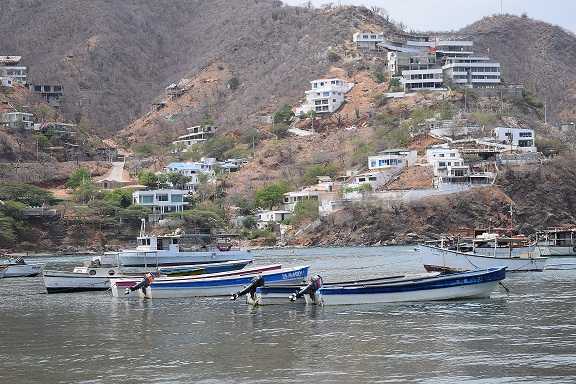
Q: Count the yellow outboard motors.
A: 0